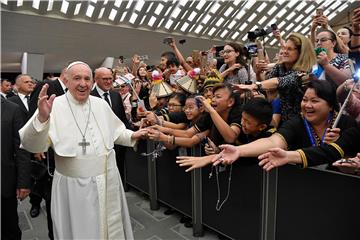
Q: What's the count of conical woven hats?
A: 2